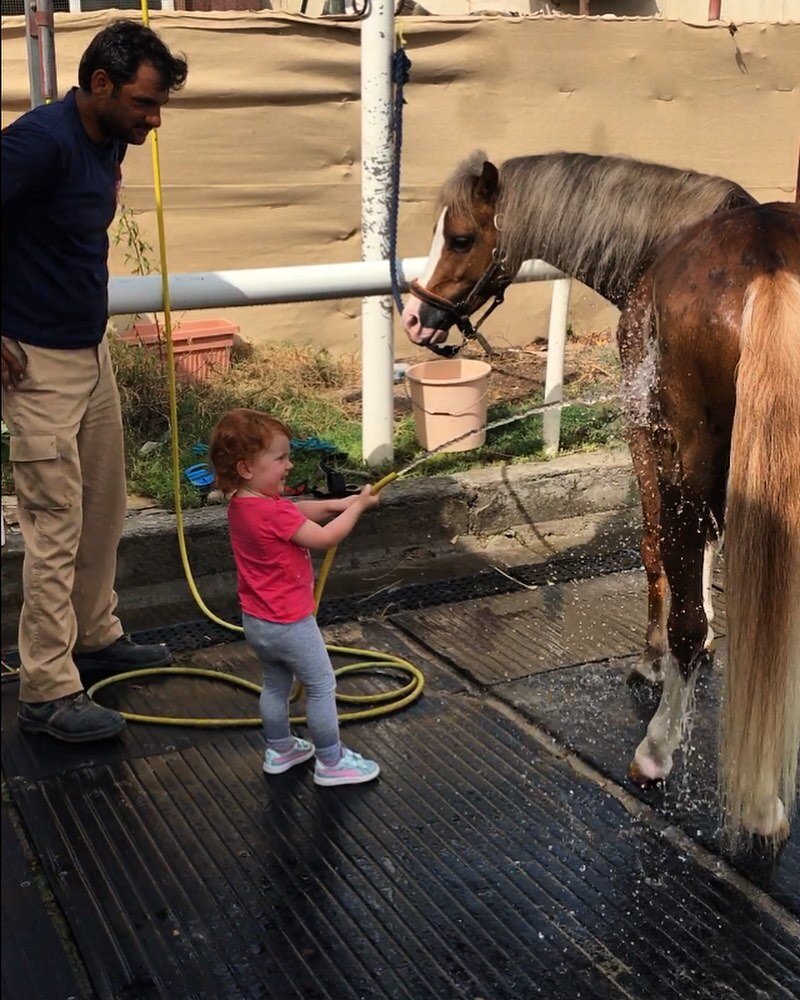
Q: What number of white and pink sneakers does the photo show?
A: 2